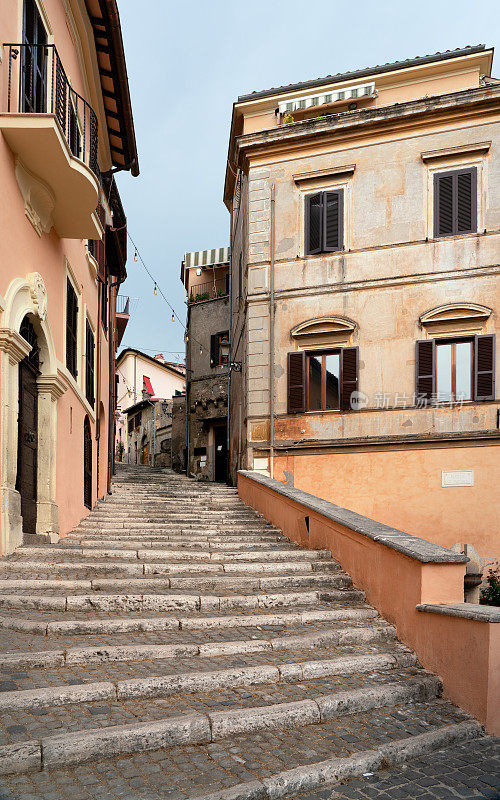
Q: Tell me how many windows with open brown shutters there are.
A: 2